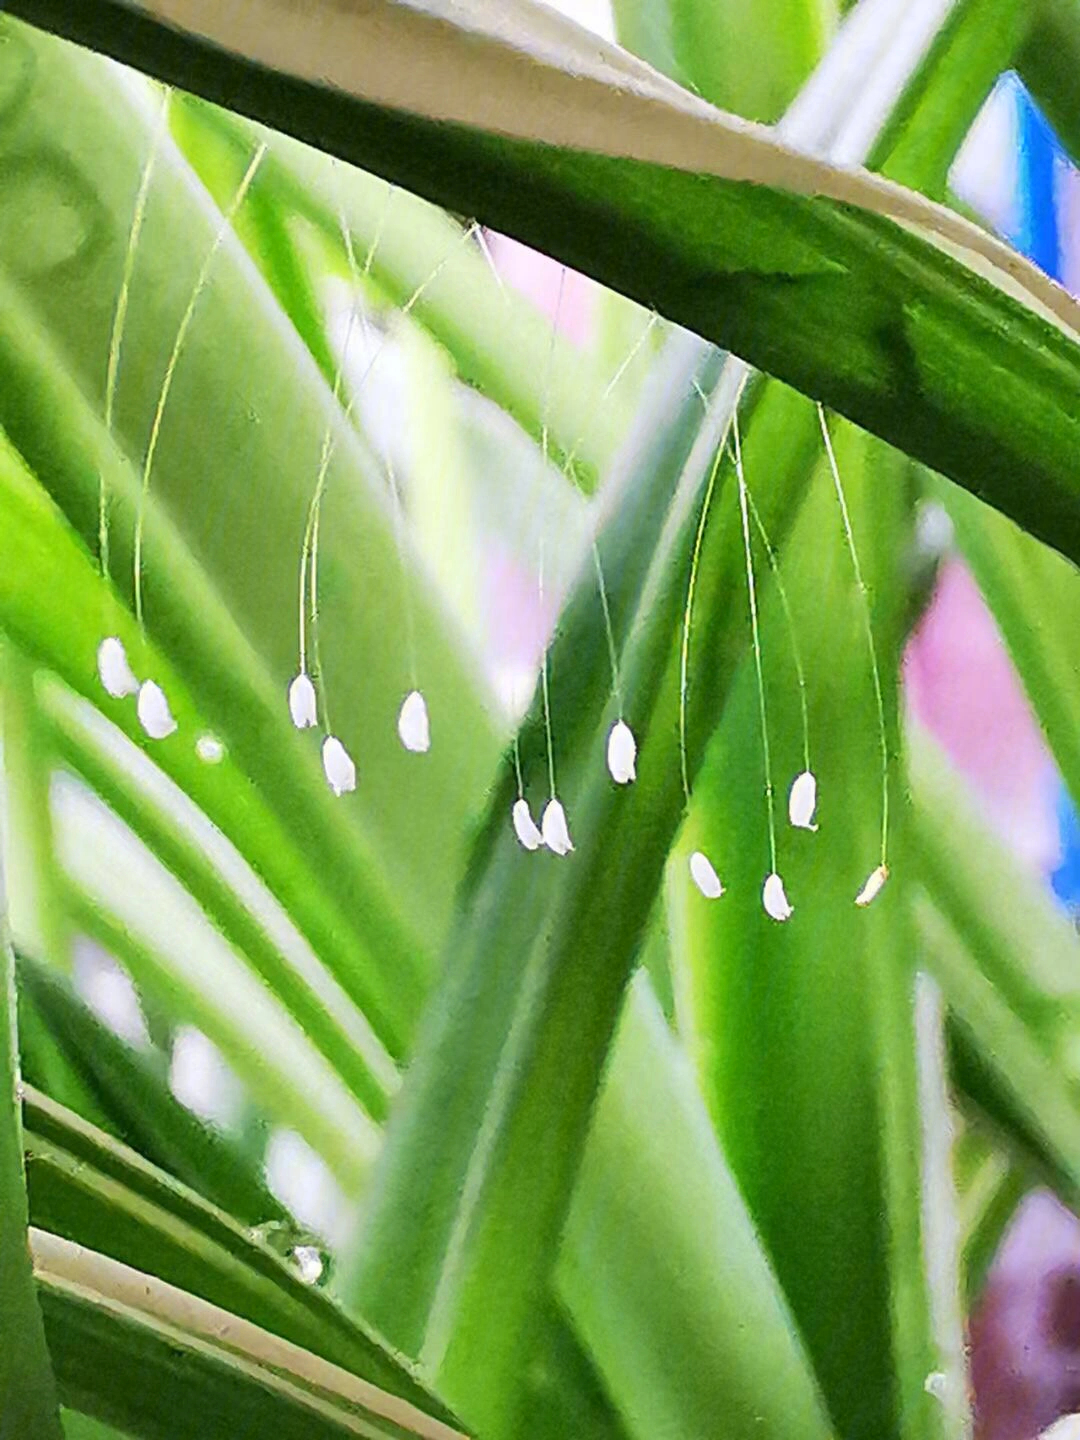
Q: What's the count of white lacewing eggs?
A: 12